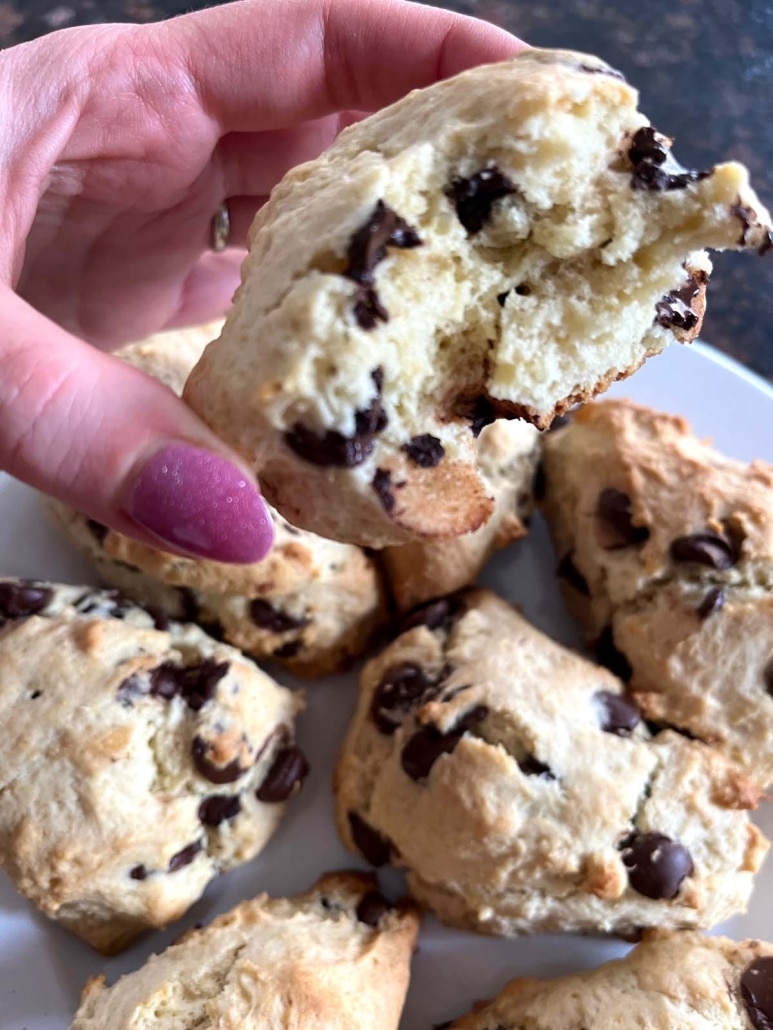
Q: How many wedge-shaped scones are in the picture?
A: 8